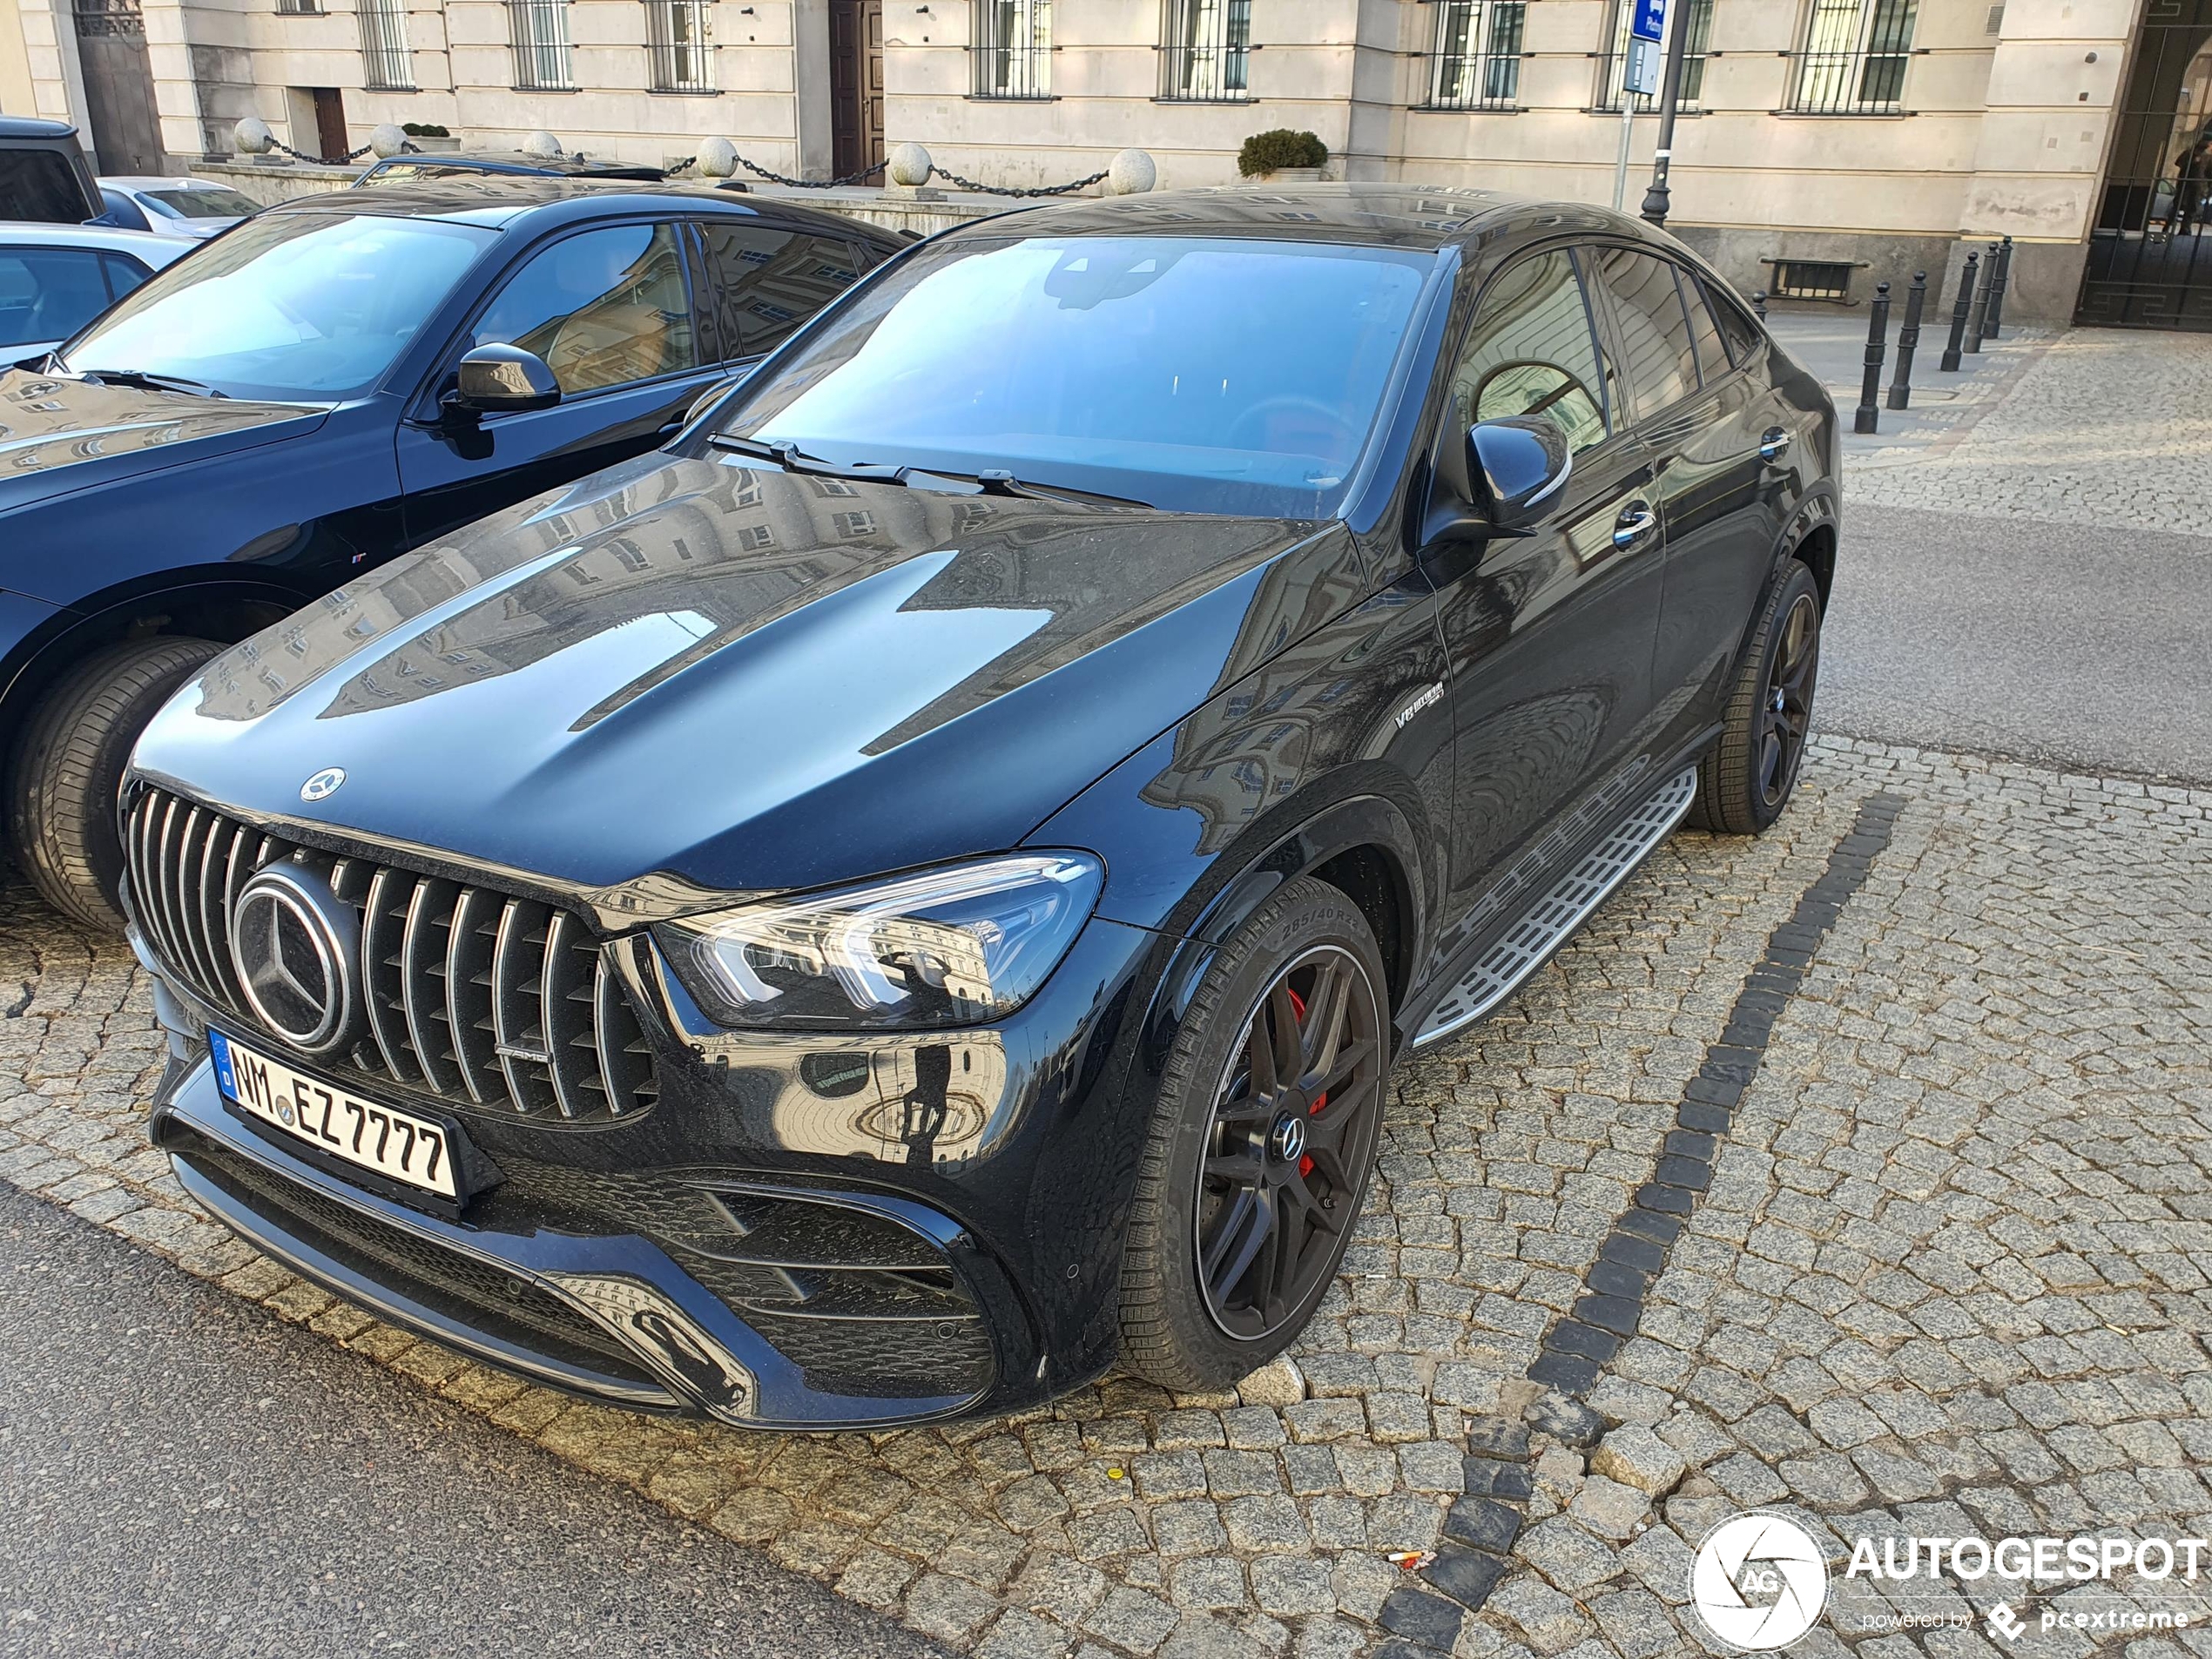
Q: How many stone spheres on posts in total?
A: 6